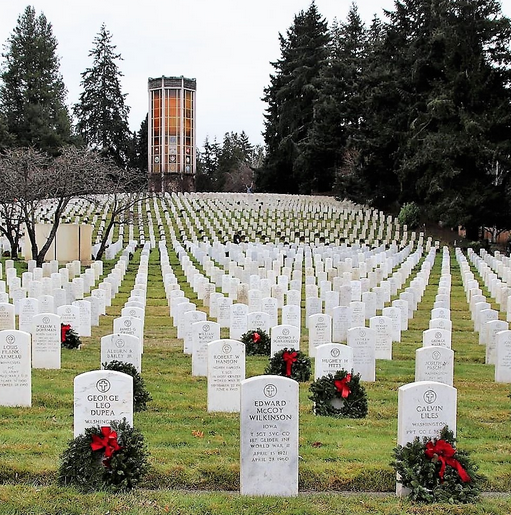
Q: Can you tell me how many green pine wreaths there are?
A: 7